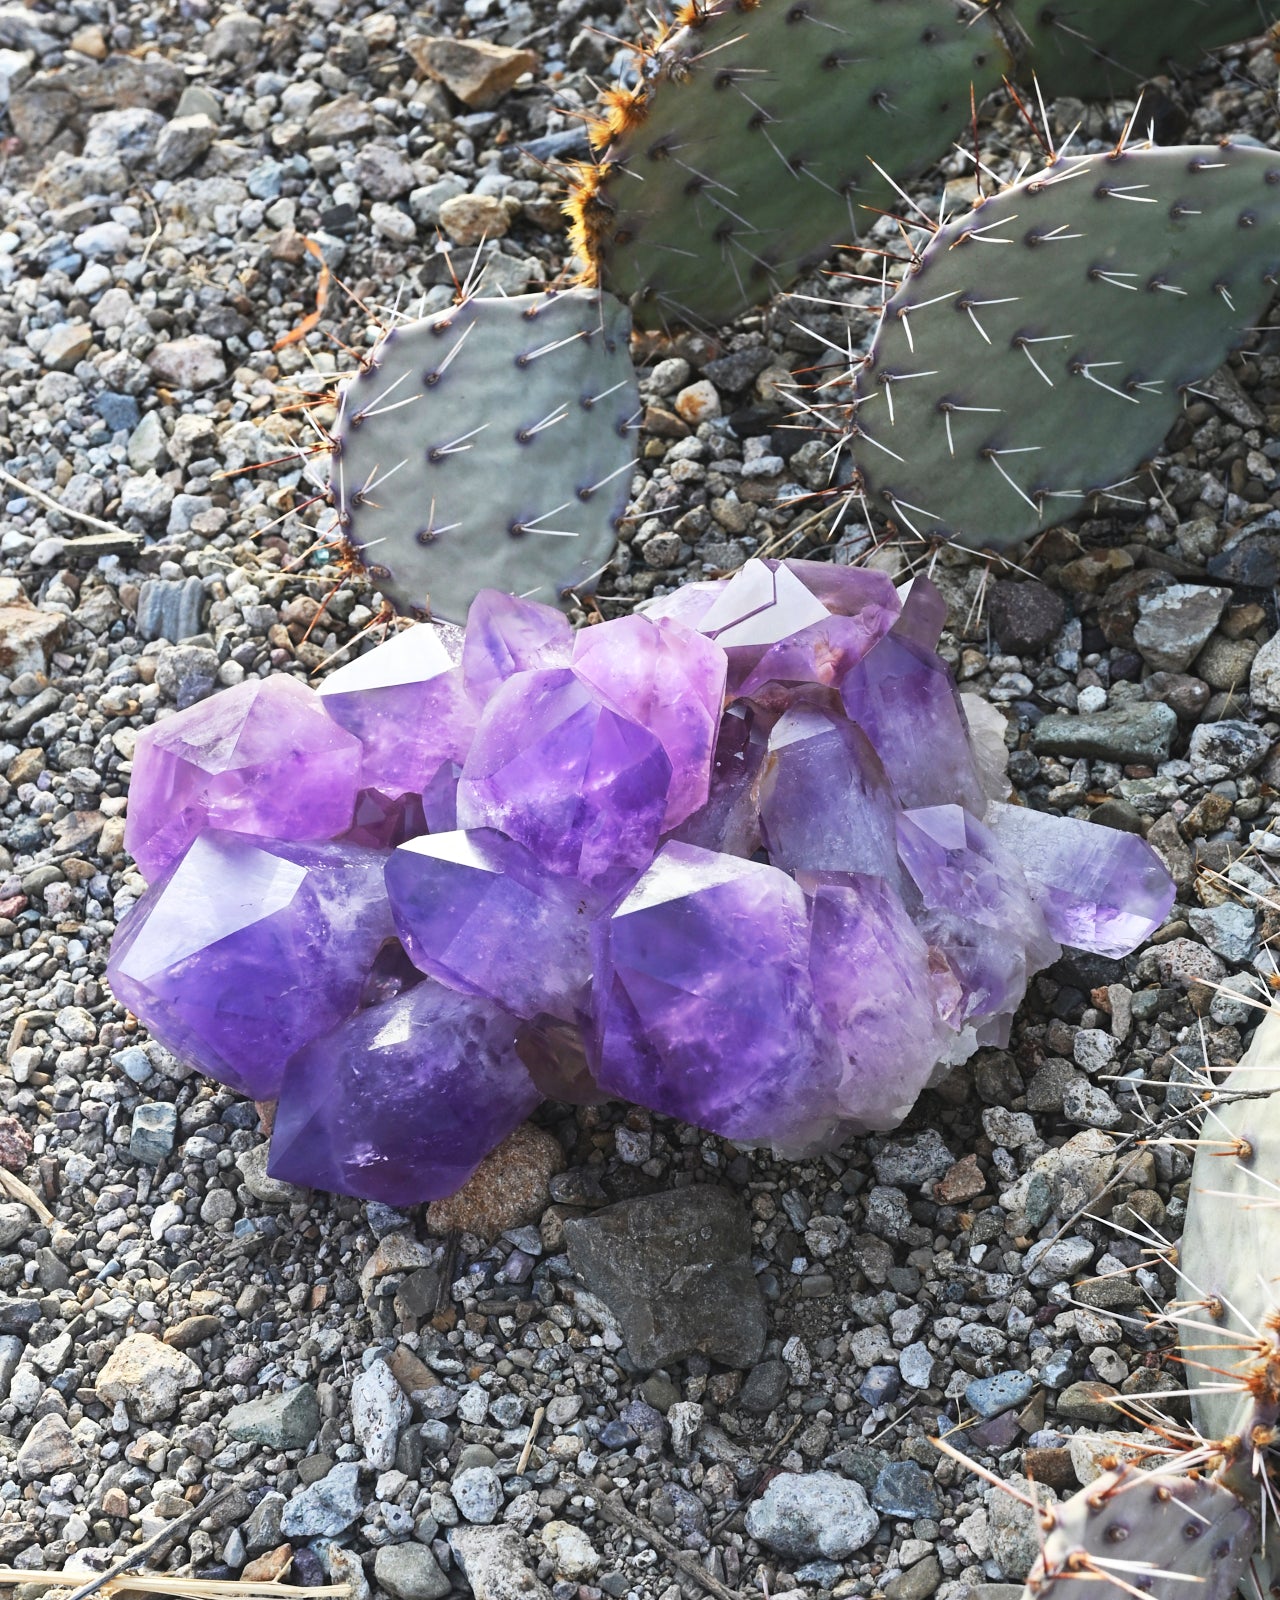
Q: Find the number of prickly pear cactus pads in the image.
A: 6